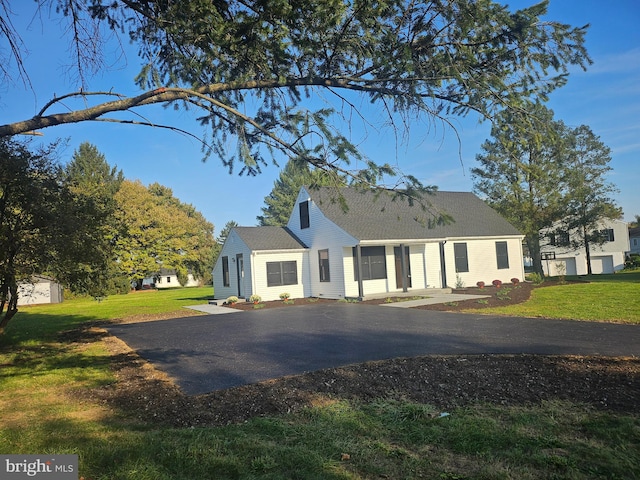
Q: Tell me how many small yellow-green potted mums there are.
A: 3